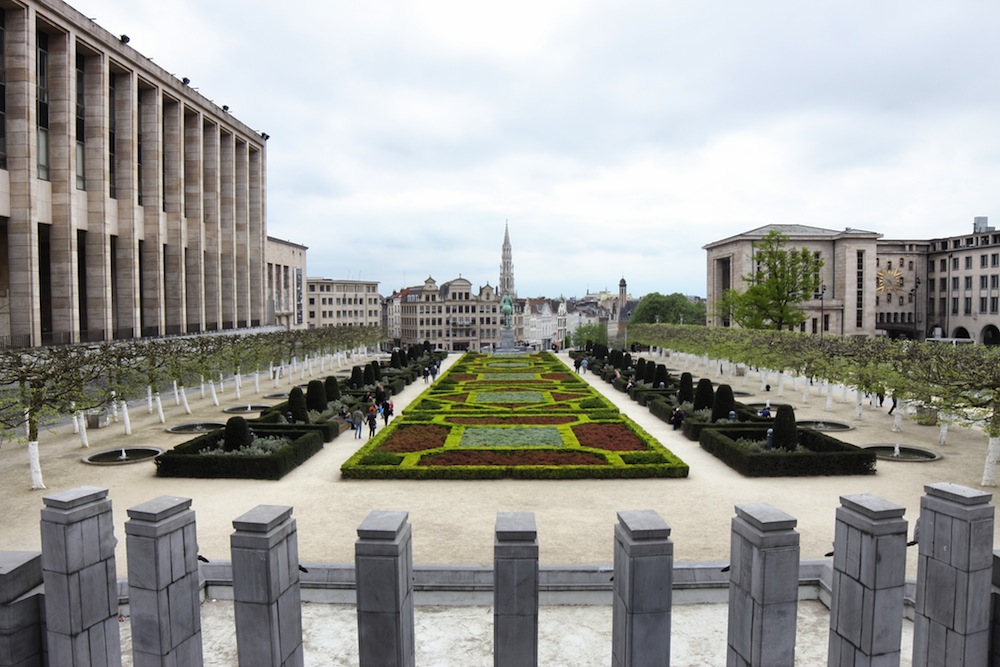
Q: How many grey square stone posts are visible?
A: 9